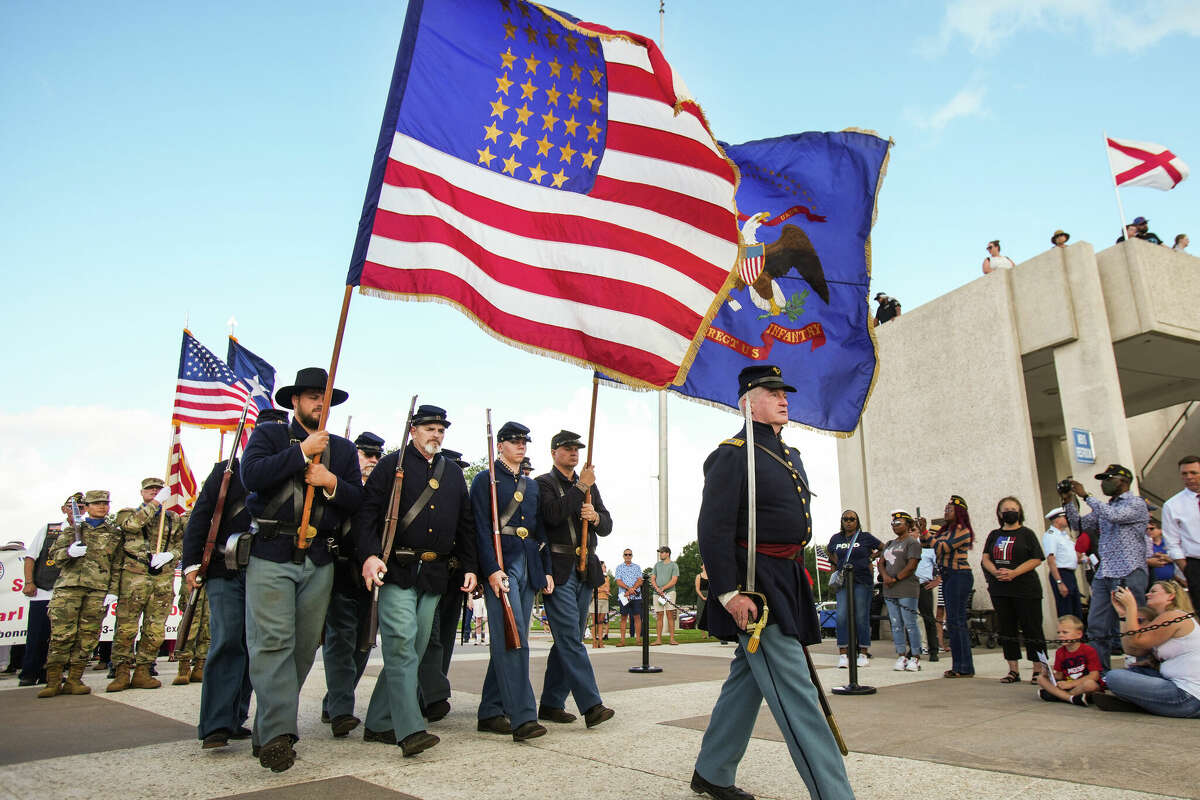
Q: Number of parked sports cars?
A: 0